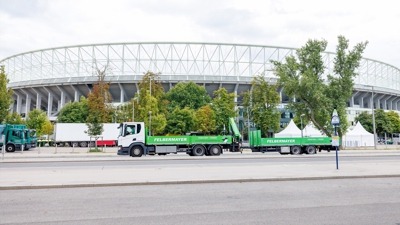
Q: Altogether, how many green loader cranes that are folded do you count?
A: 1